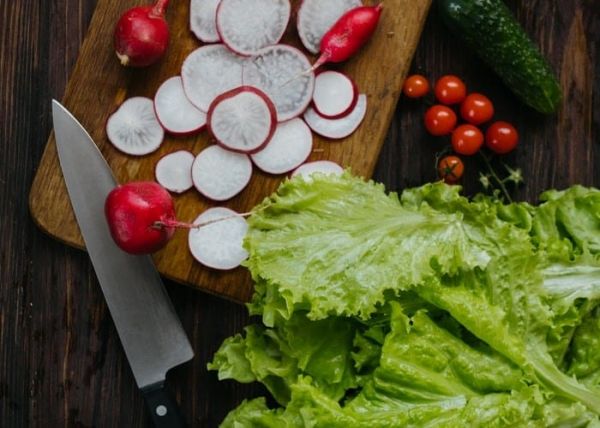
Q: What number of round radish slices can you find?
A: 15